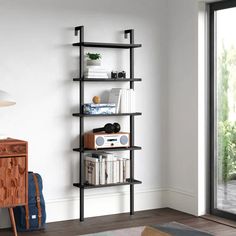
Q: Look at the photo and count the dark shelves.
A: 5